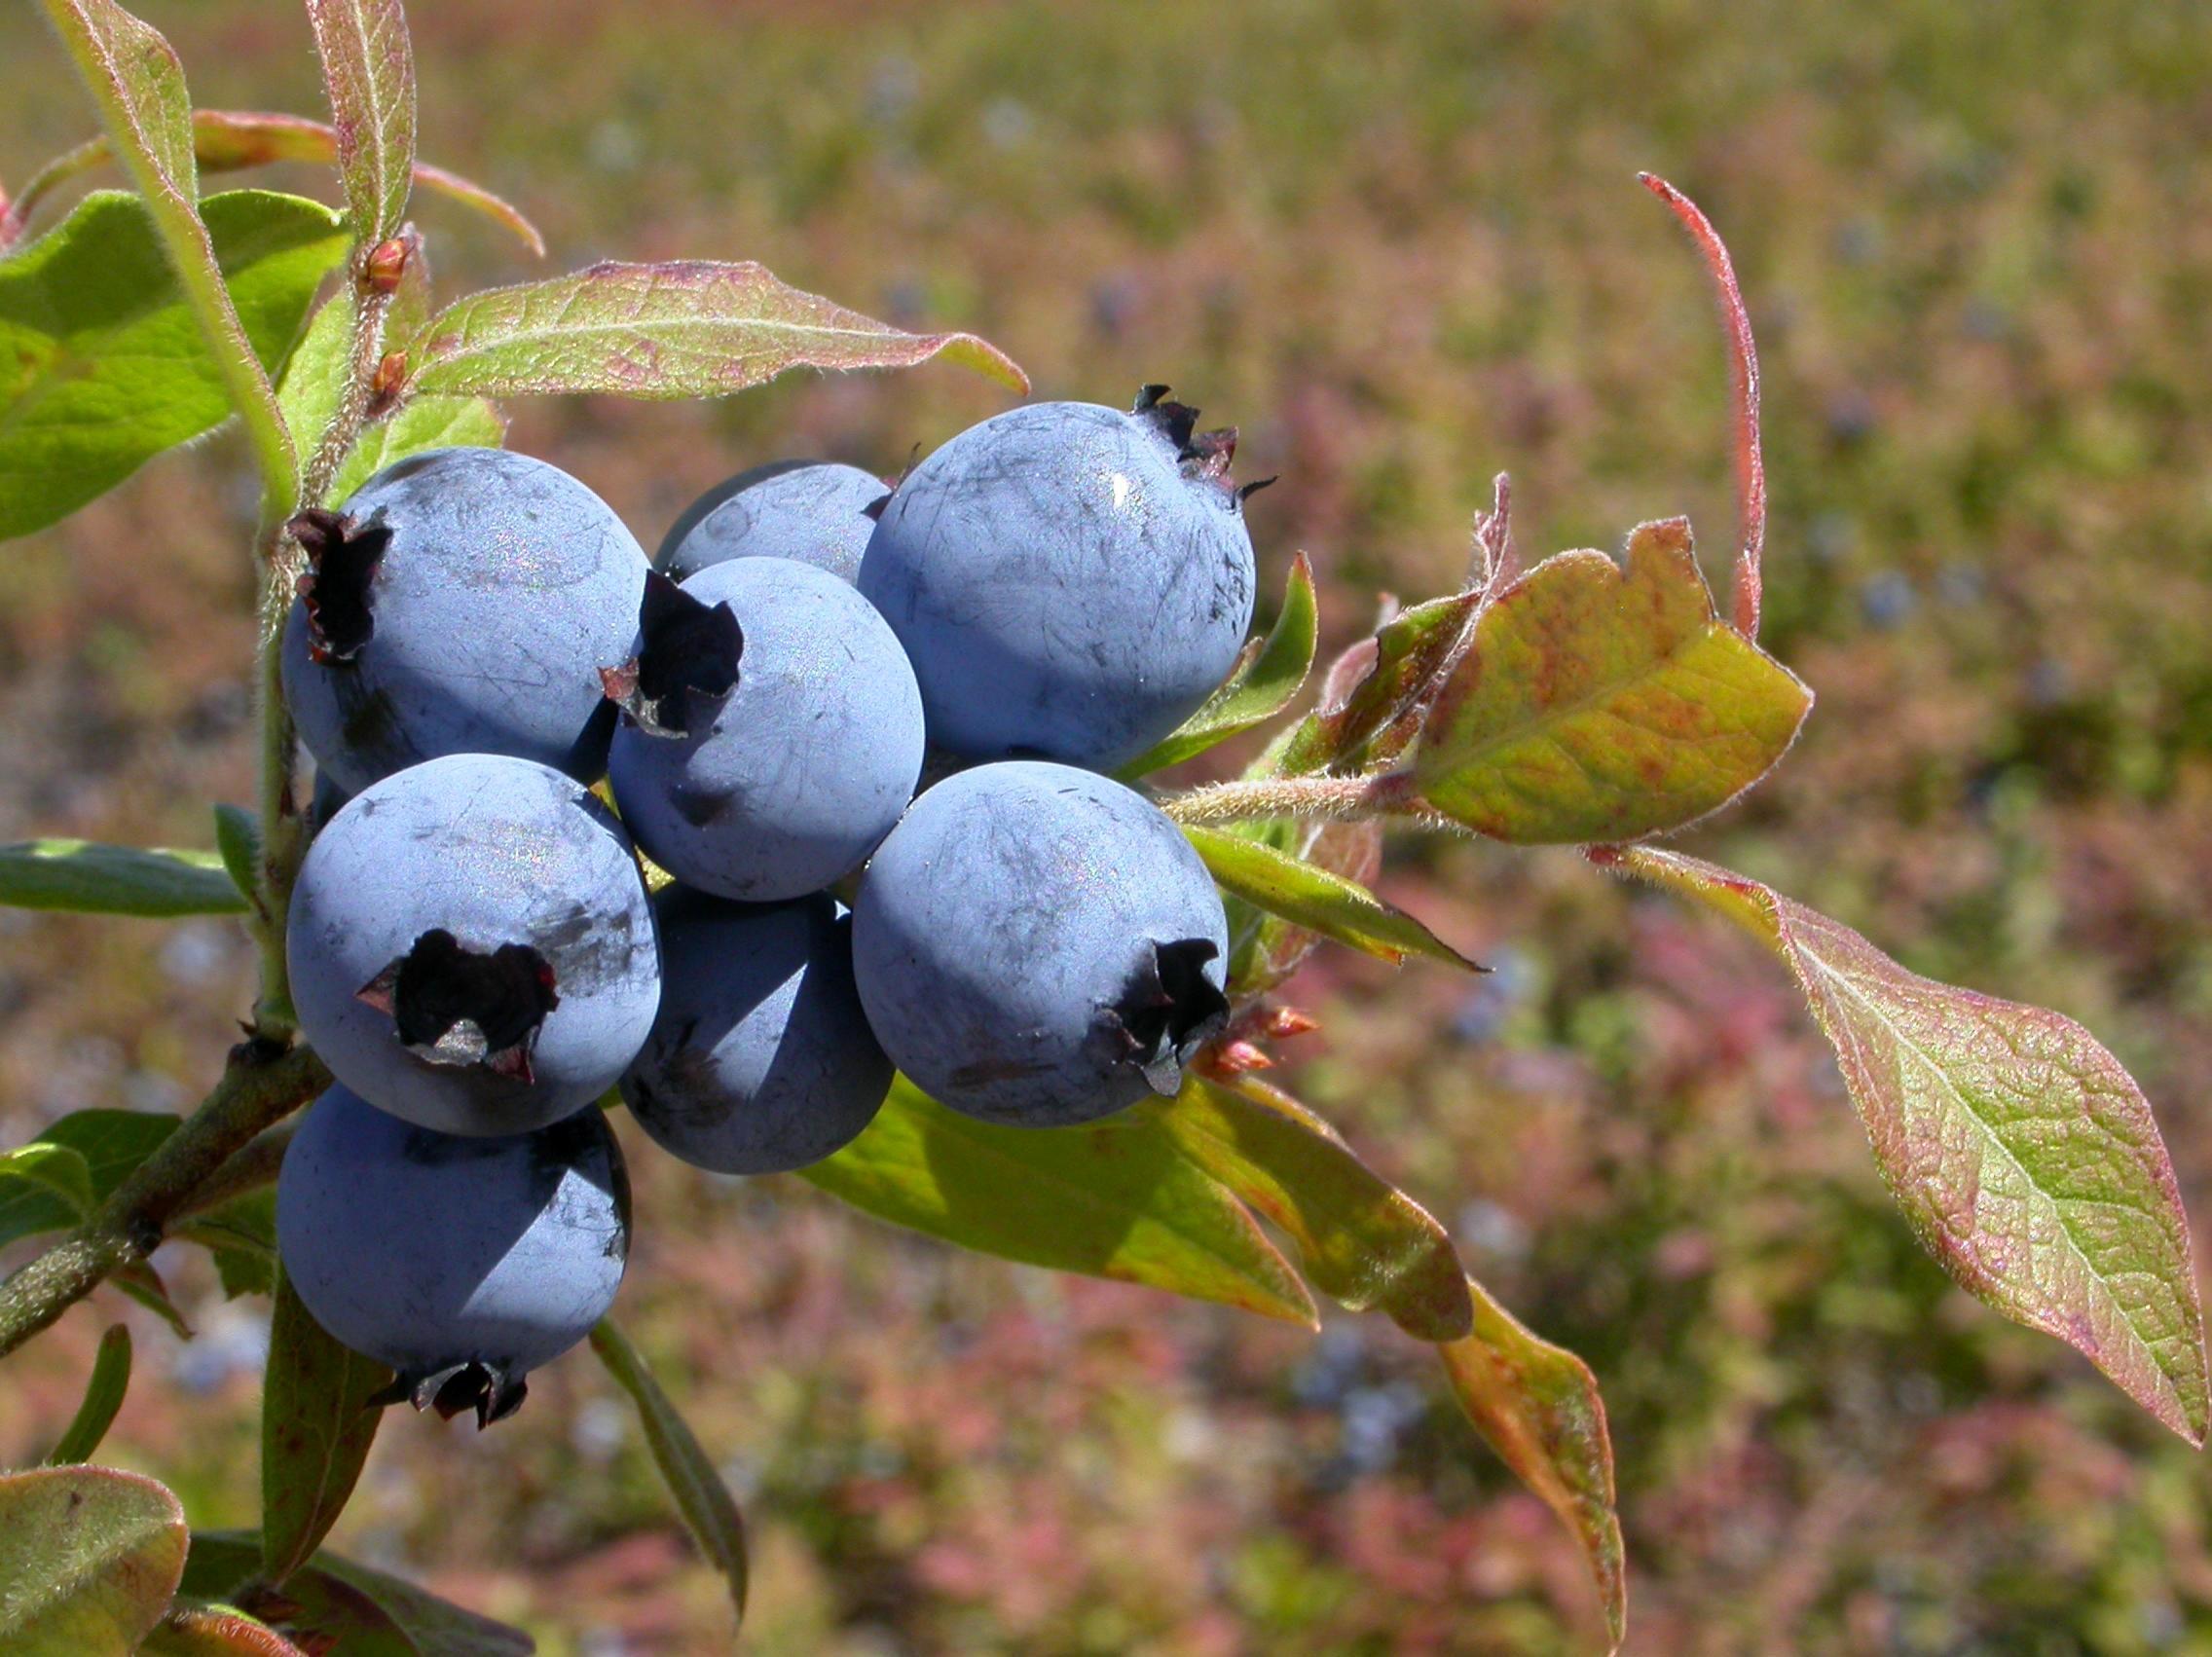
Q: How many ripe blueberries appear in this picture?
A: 8